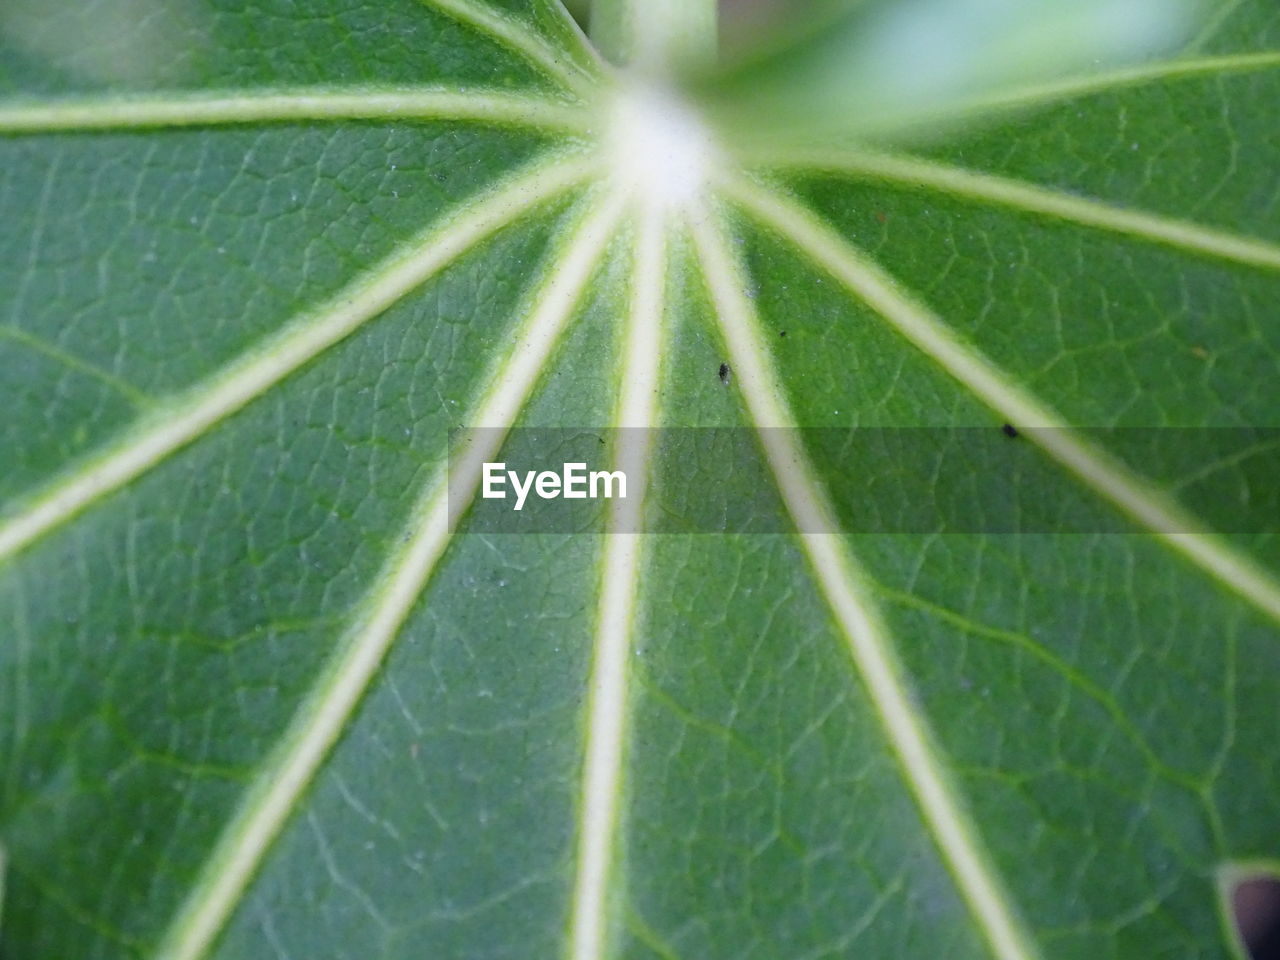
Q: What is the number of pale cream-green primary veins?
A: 9